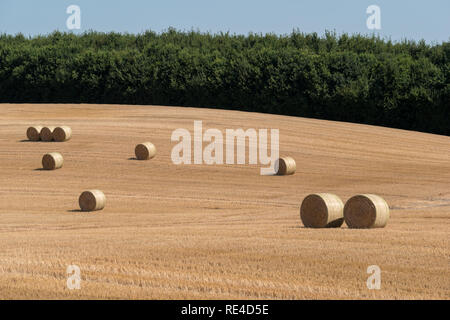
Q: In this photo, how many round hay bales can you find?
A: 9